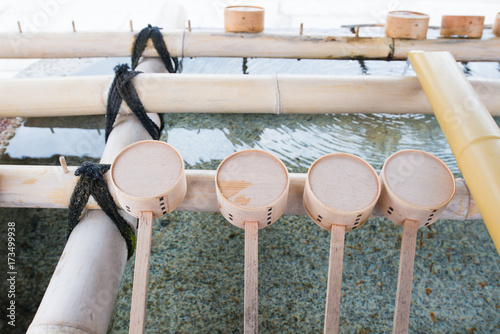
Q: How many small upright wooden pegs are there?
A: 7